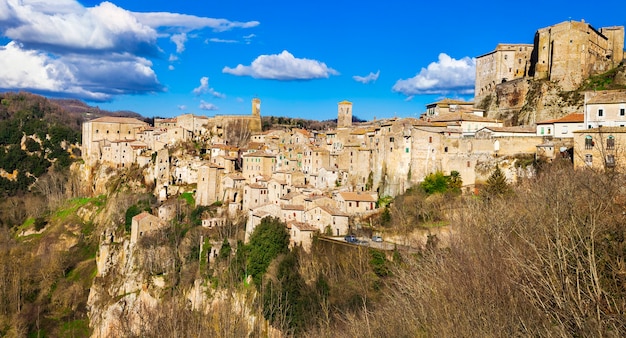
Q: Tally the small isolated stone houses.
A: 1